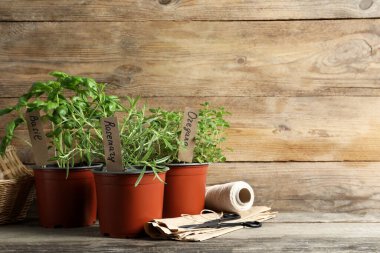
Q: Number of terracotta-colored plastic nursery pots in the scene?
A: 3